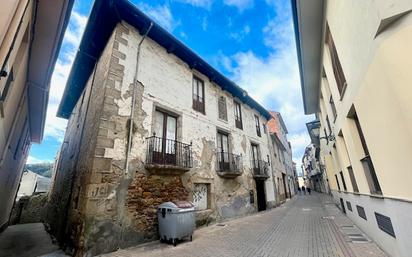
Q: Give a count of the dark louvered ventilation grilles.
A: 3